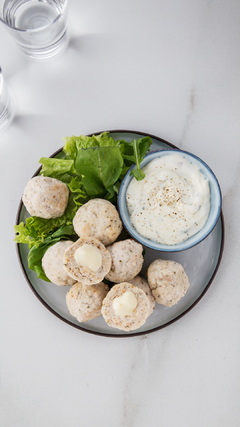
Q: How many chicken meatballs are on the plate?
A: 9